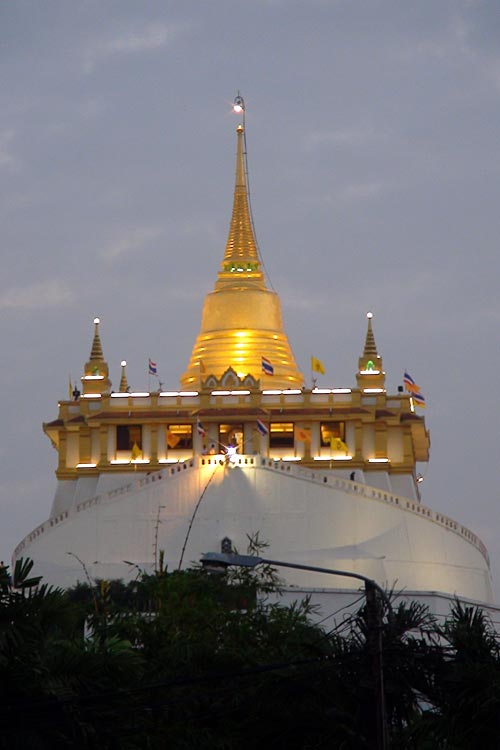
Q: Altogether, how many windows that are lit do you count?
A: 4